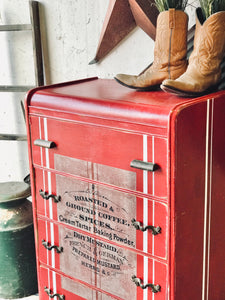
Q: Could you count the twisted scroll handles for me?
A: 5